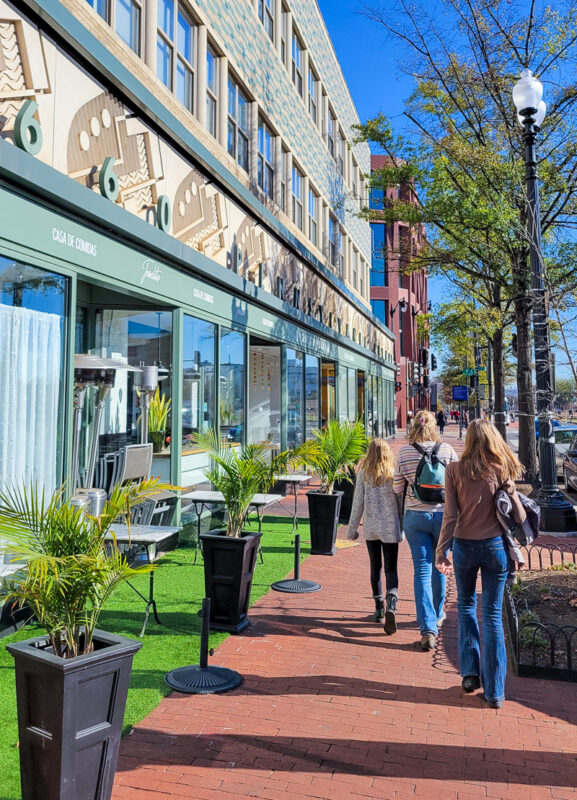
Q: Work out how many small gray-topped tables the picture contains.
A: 3